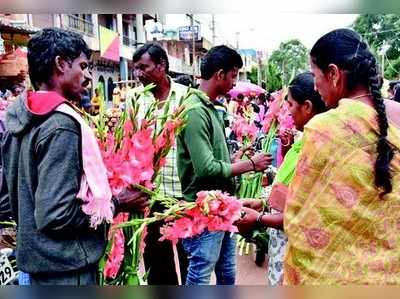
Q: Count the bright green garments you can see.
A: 1